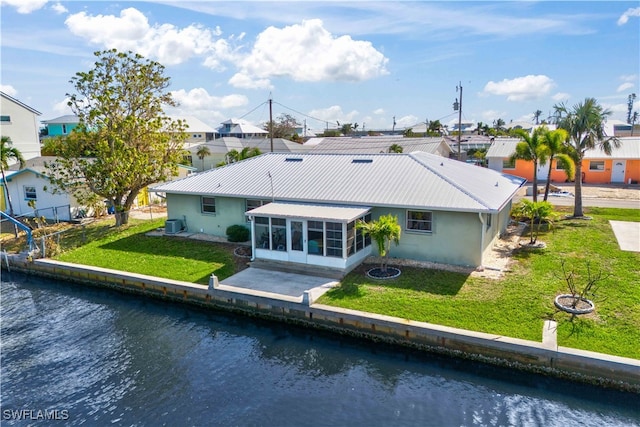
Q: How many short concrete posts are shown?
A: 2